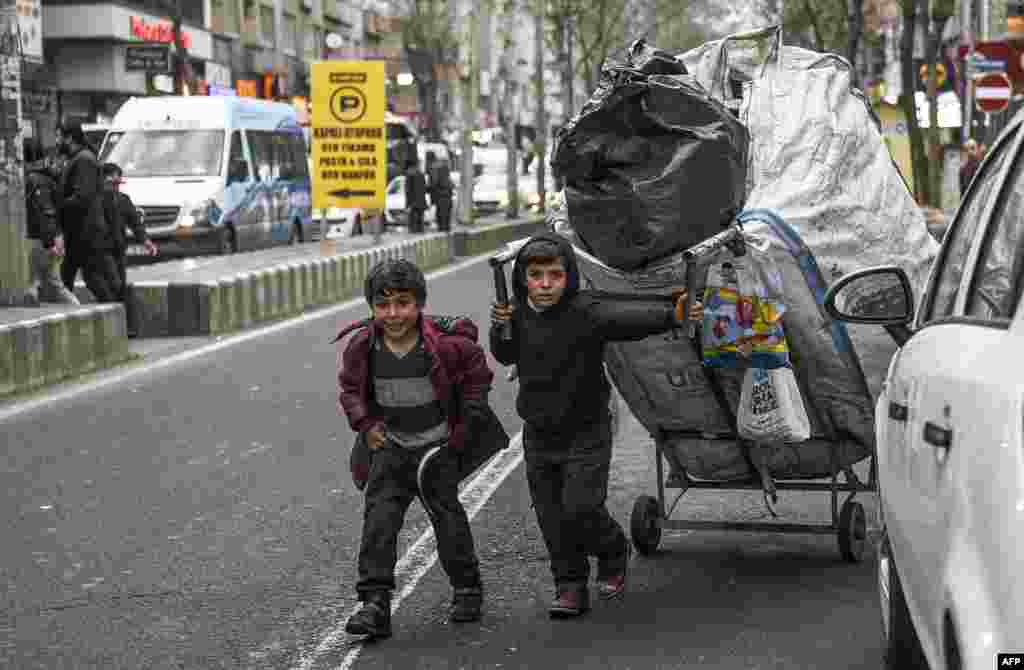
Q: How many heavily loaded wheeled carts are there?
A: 1